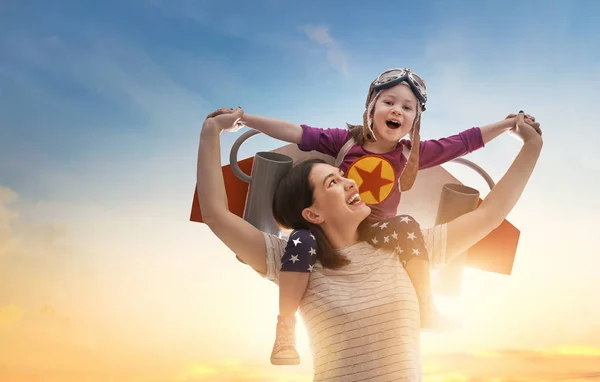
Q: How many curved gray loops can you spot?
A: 2